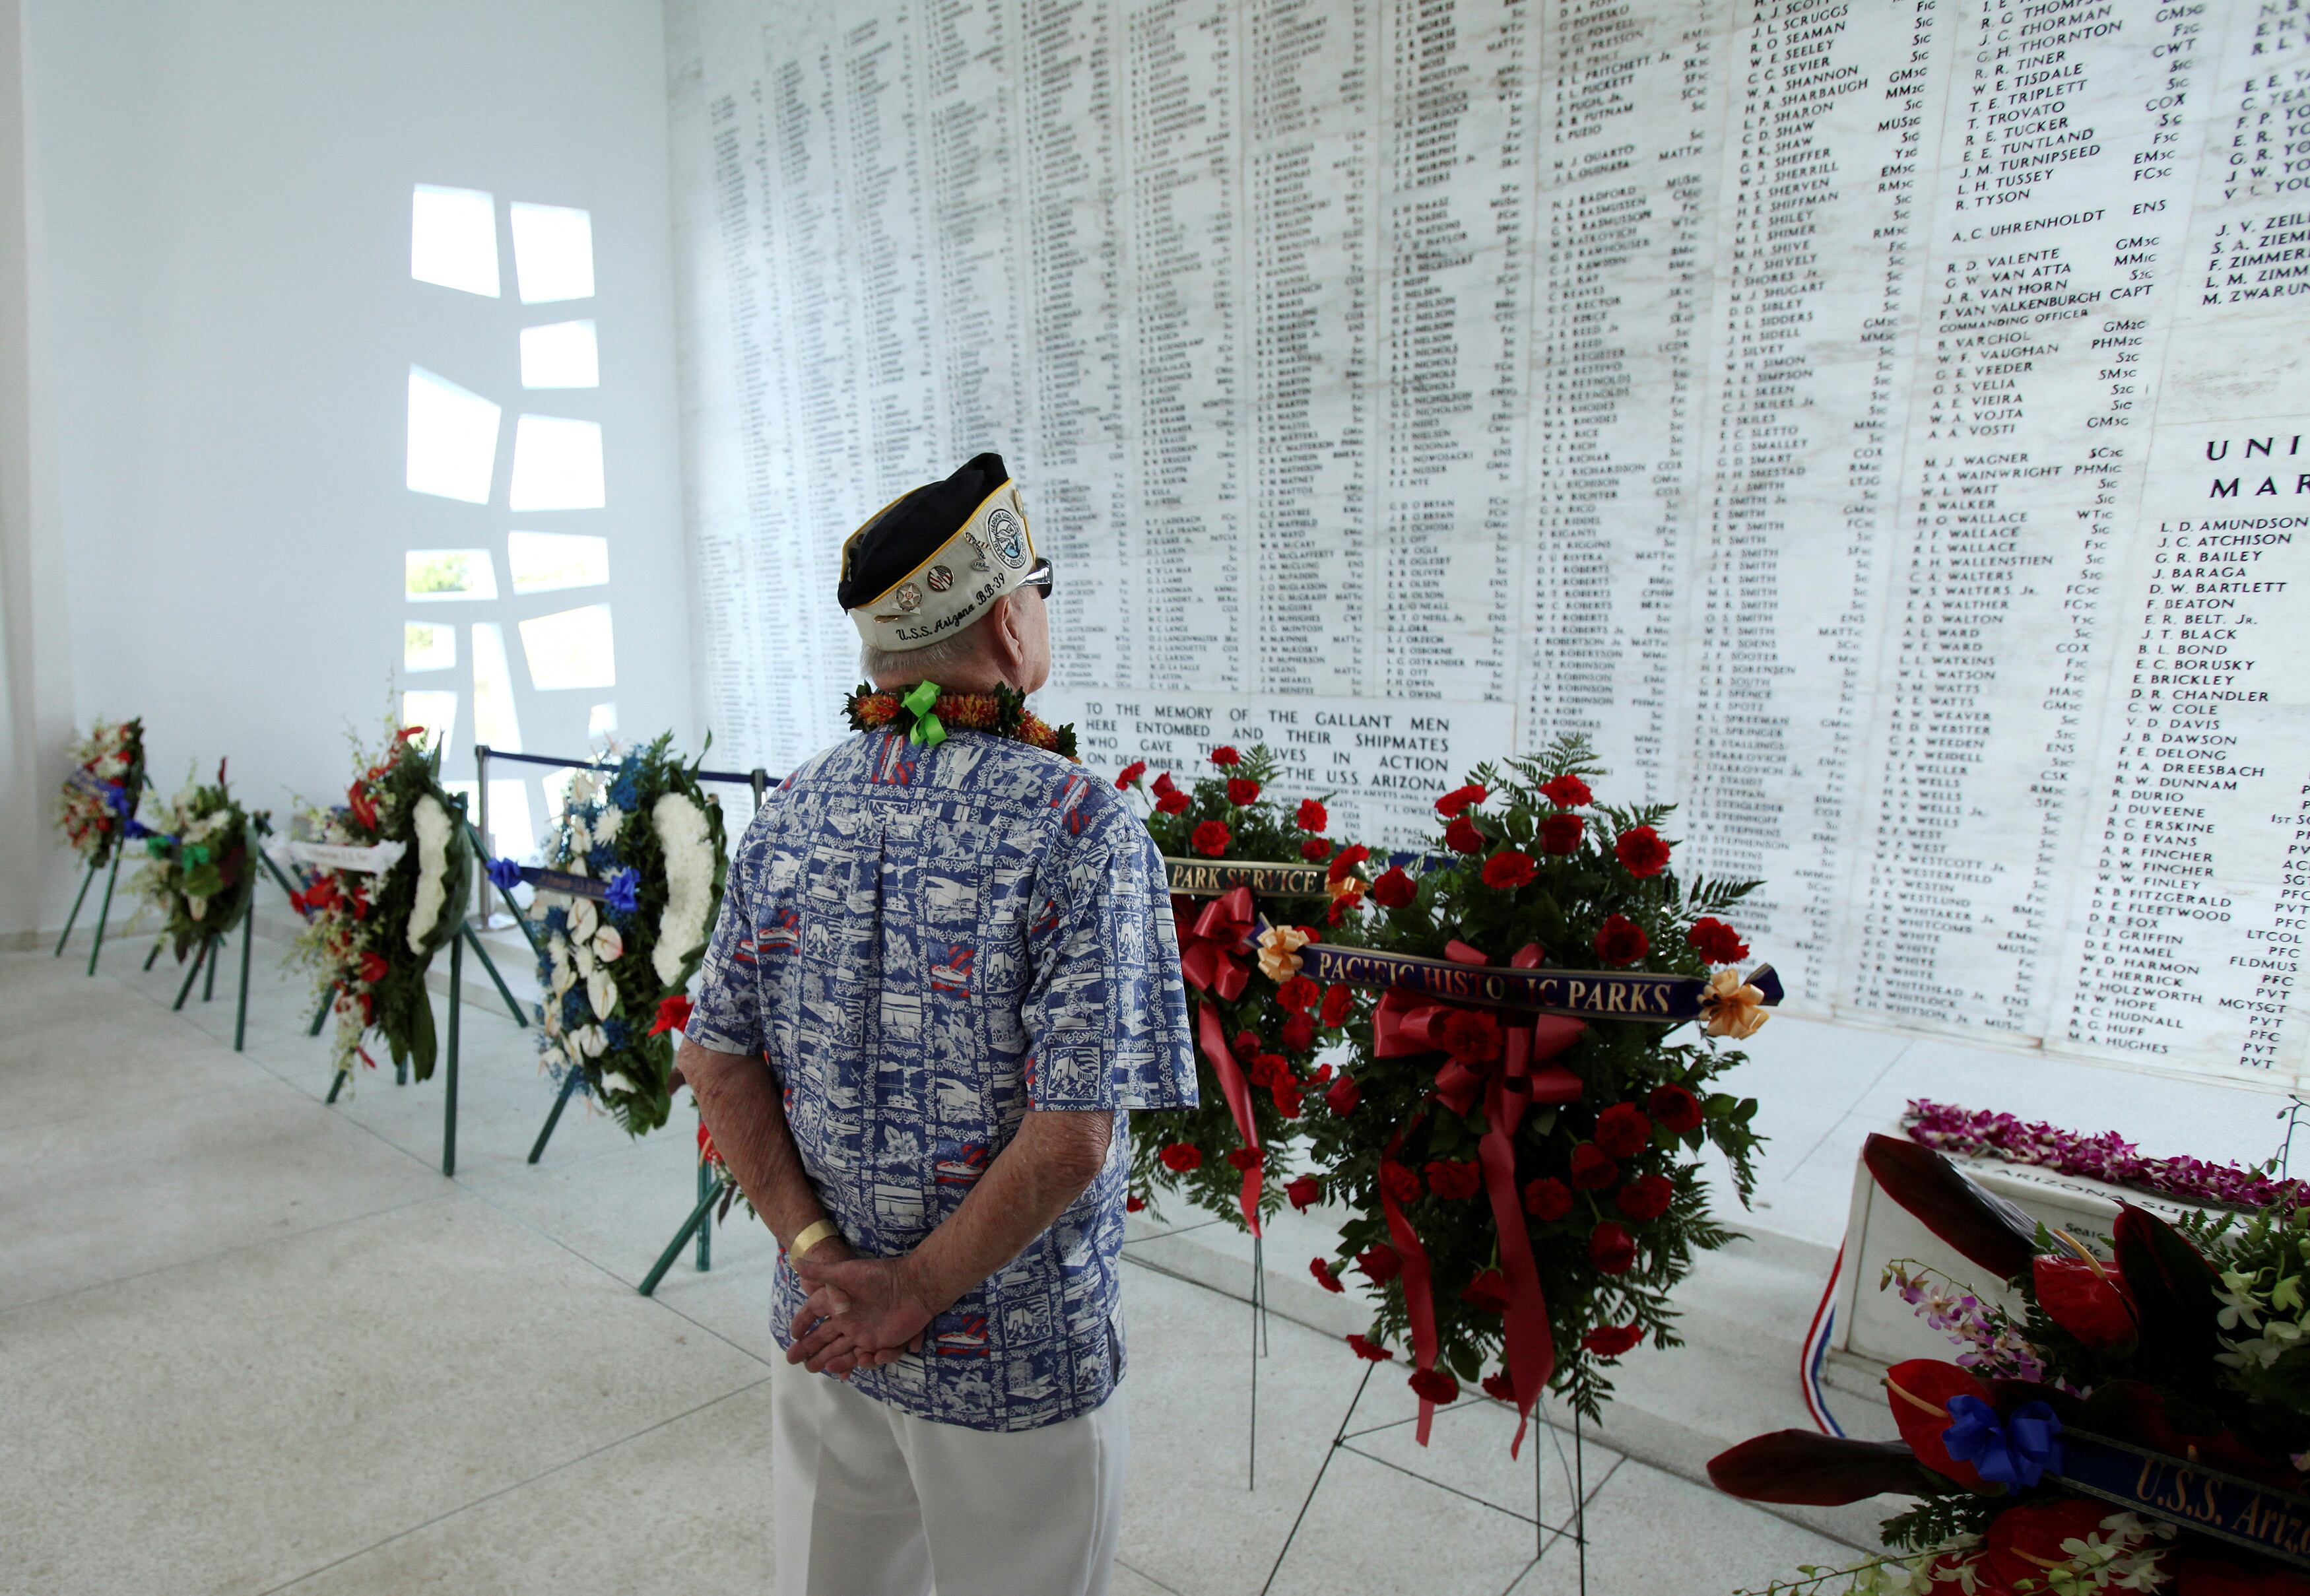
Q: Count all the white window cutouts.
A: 14